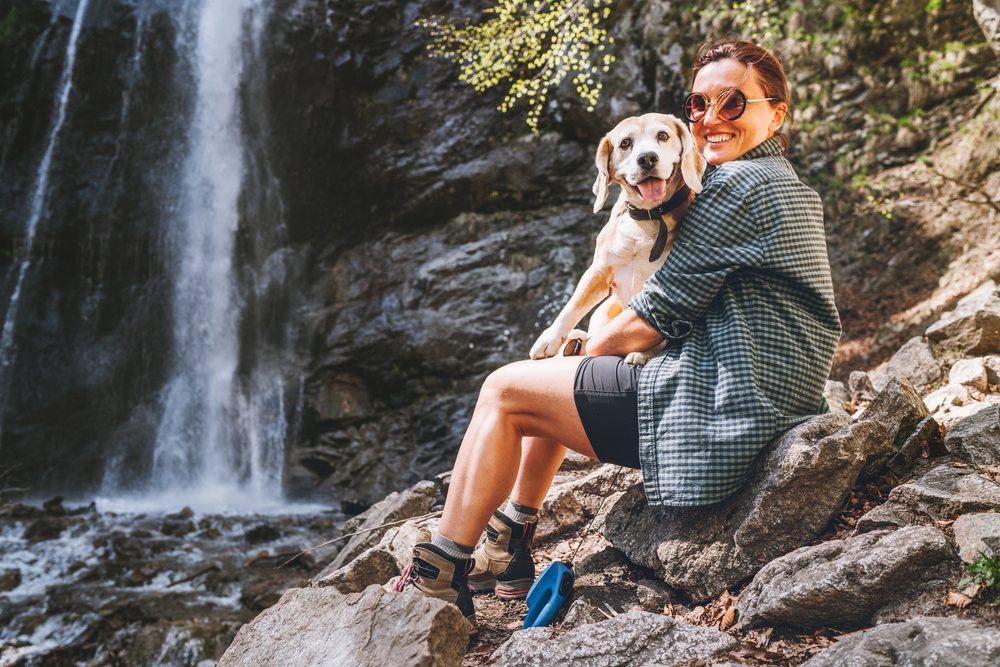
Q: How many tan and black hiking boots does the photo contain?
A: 2